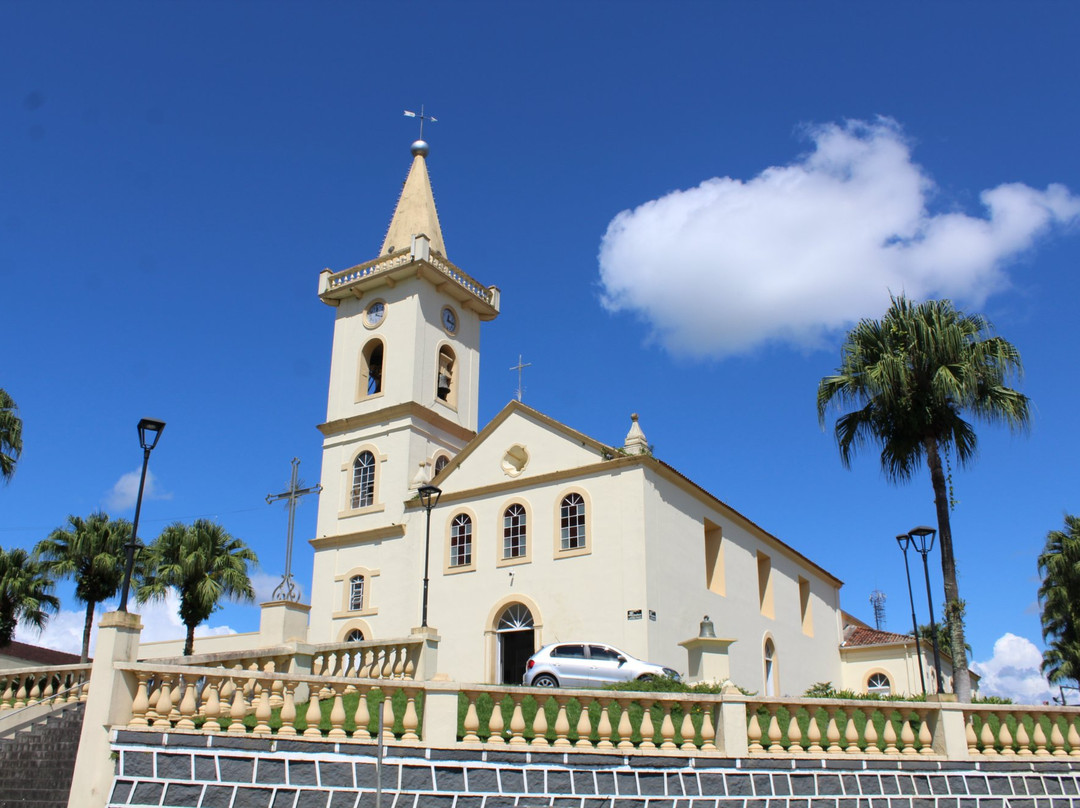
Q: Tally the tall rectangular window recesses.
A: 3